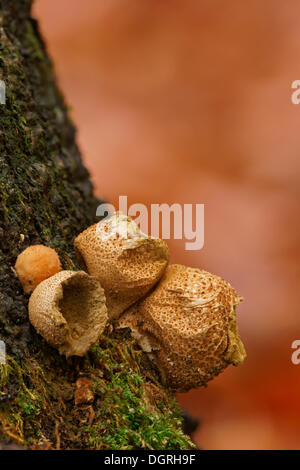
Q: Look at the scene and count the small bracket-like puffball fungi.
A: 4